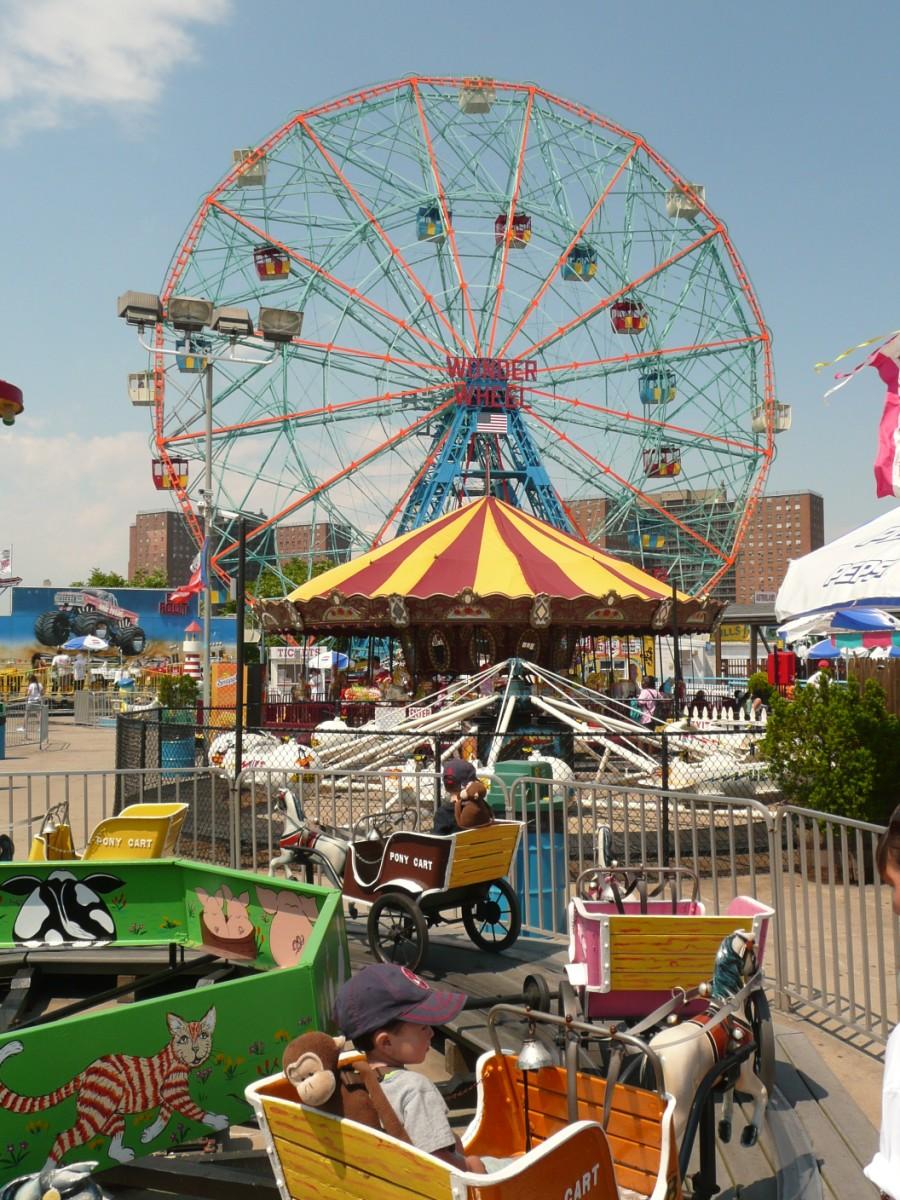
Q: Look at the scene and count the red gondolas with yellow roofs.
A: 0